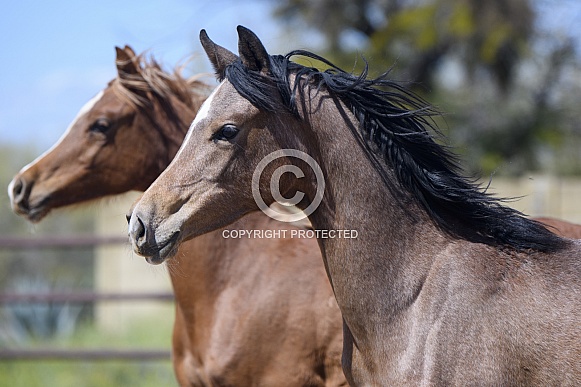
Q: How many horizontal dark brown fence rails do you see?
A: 3